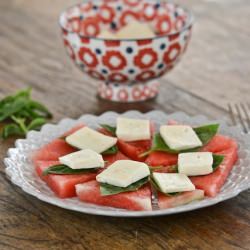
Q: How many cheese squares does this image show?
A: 7